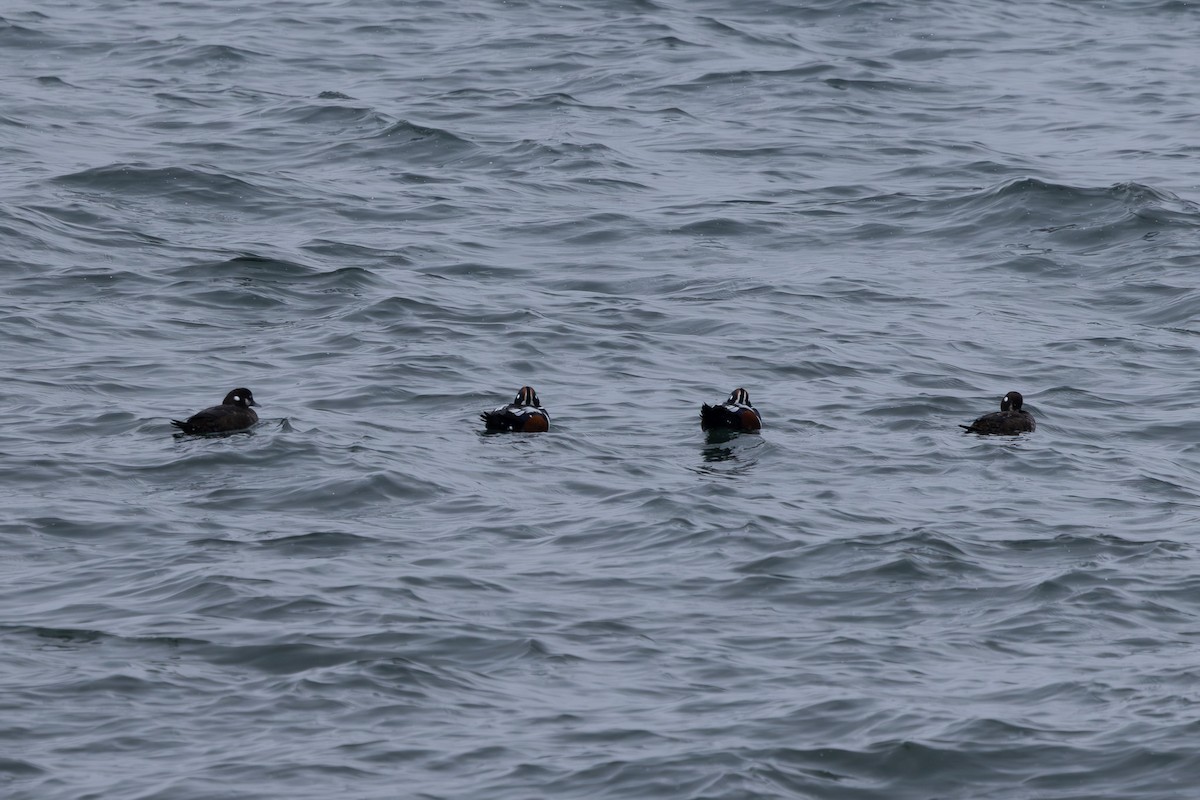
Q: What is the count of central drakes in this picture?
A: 2